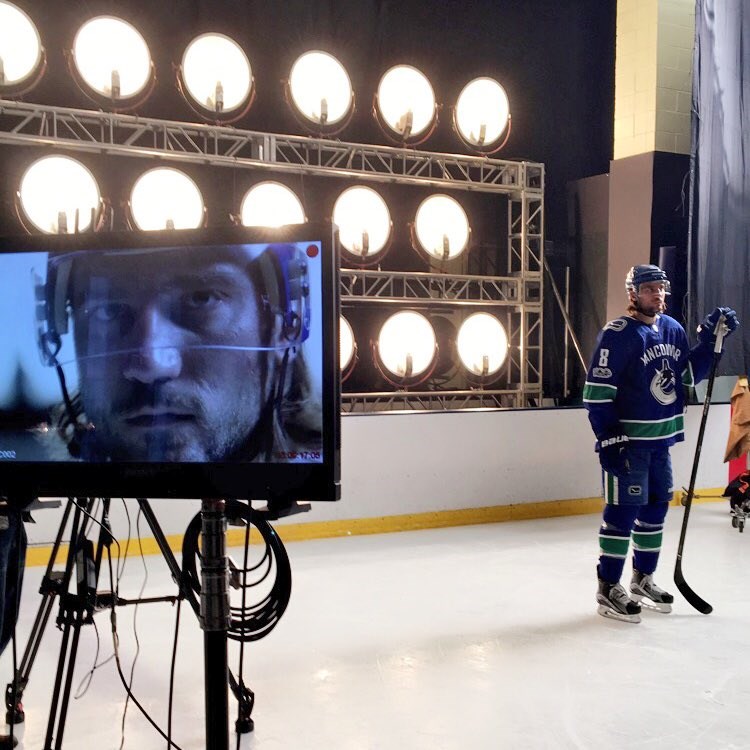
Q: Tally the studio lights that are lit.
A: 14